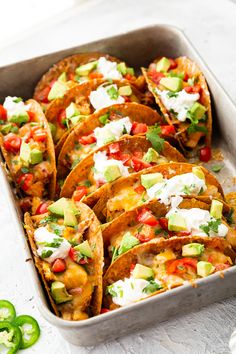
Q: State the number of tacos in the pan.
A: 10